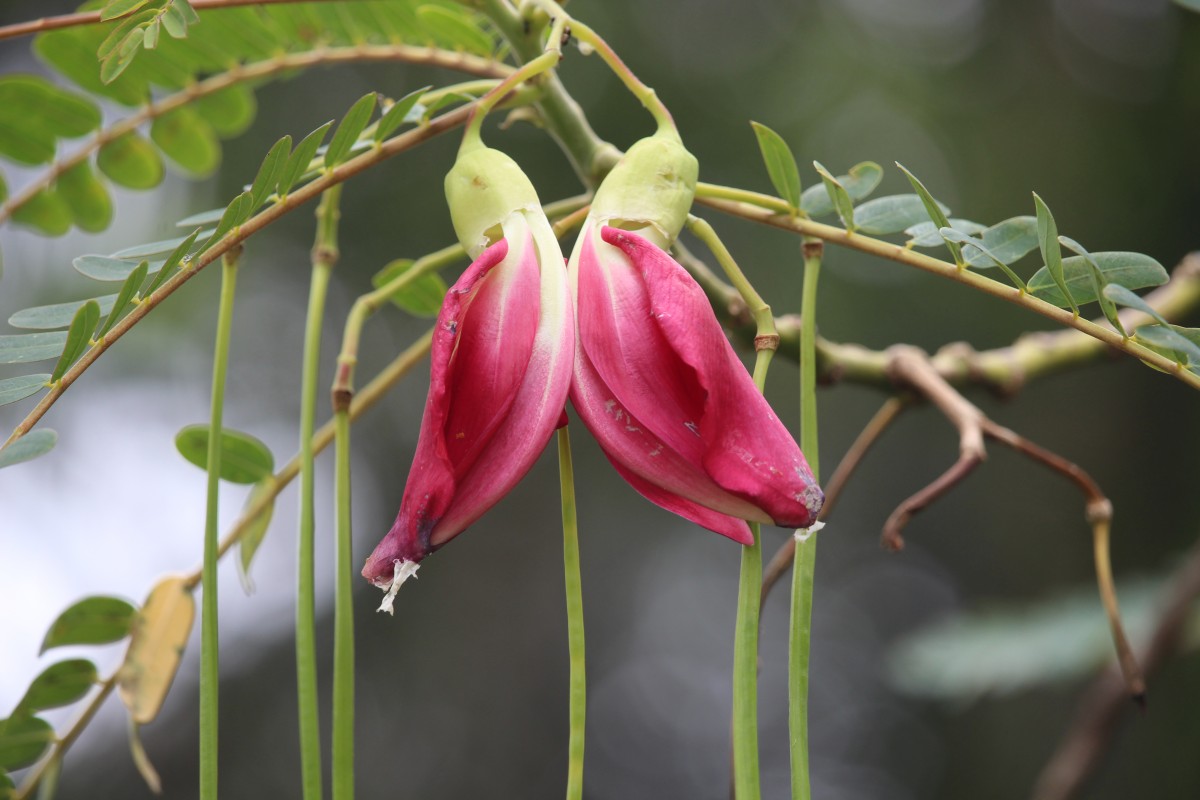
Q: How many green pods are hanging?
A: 6